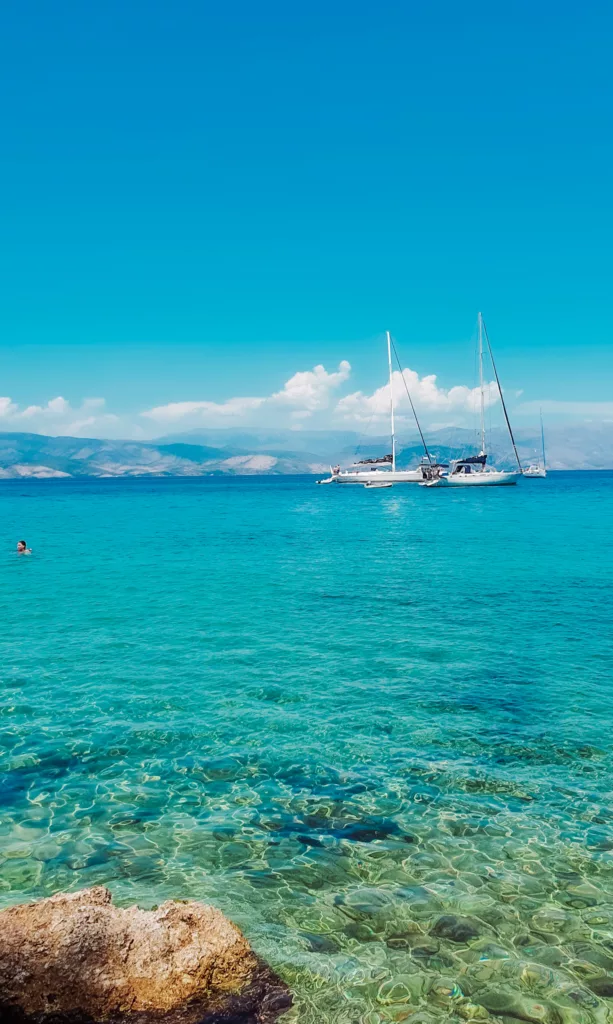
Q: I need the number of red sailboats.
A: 0